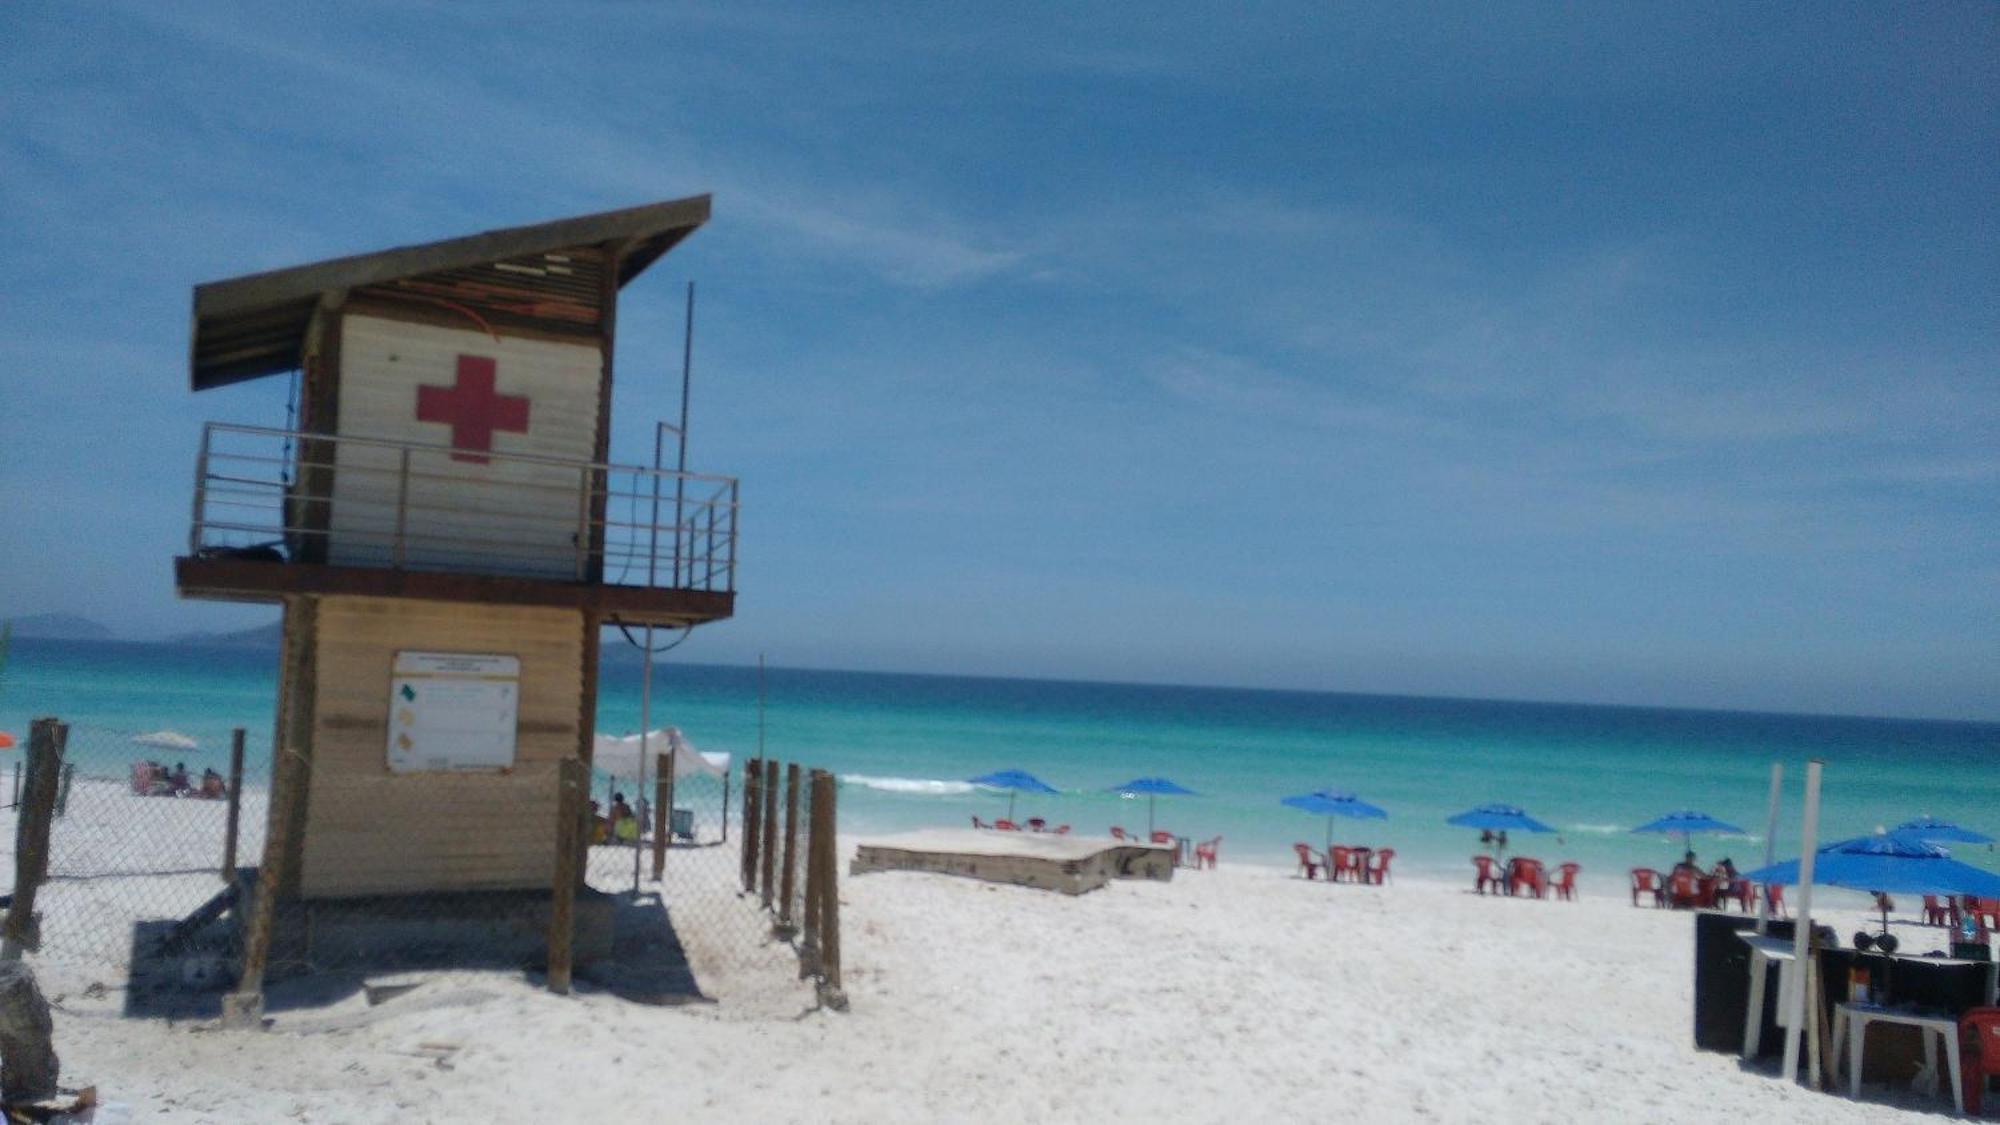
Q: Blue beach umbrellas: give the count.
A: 7